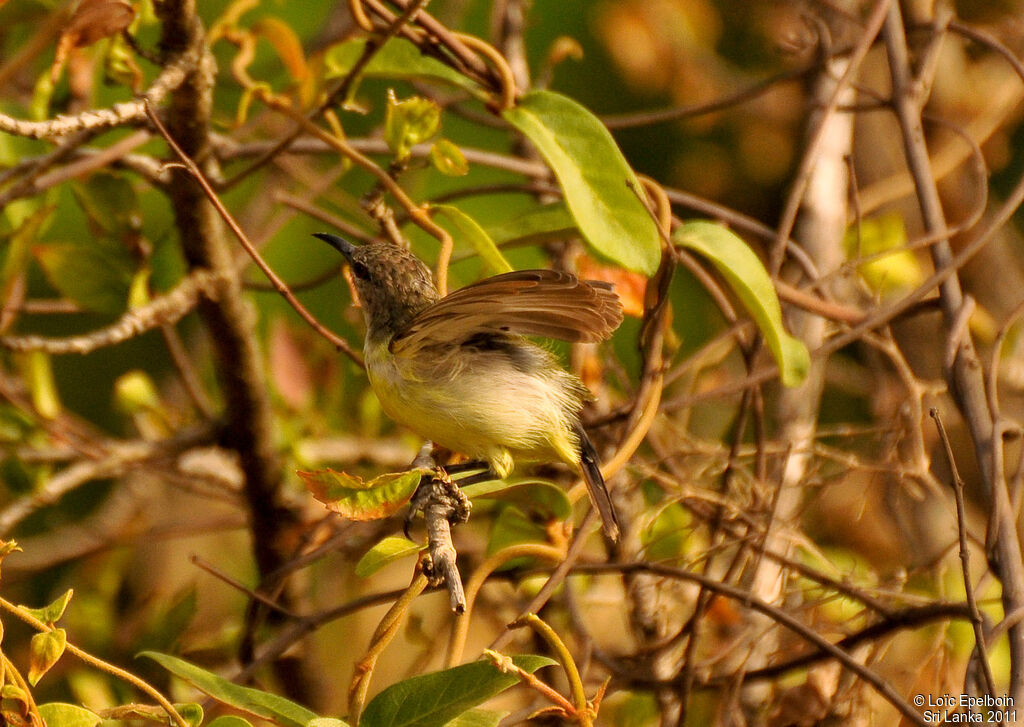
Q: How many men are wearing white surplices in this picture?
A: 0